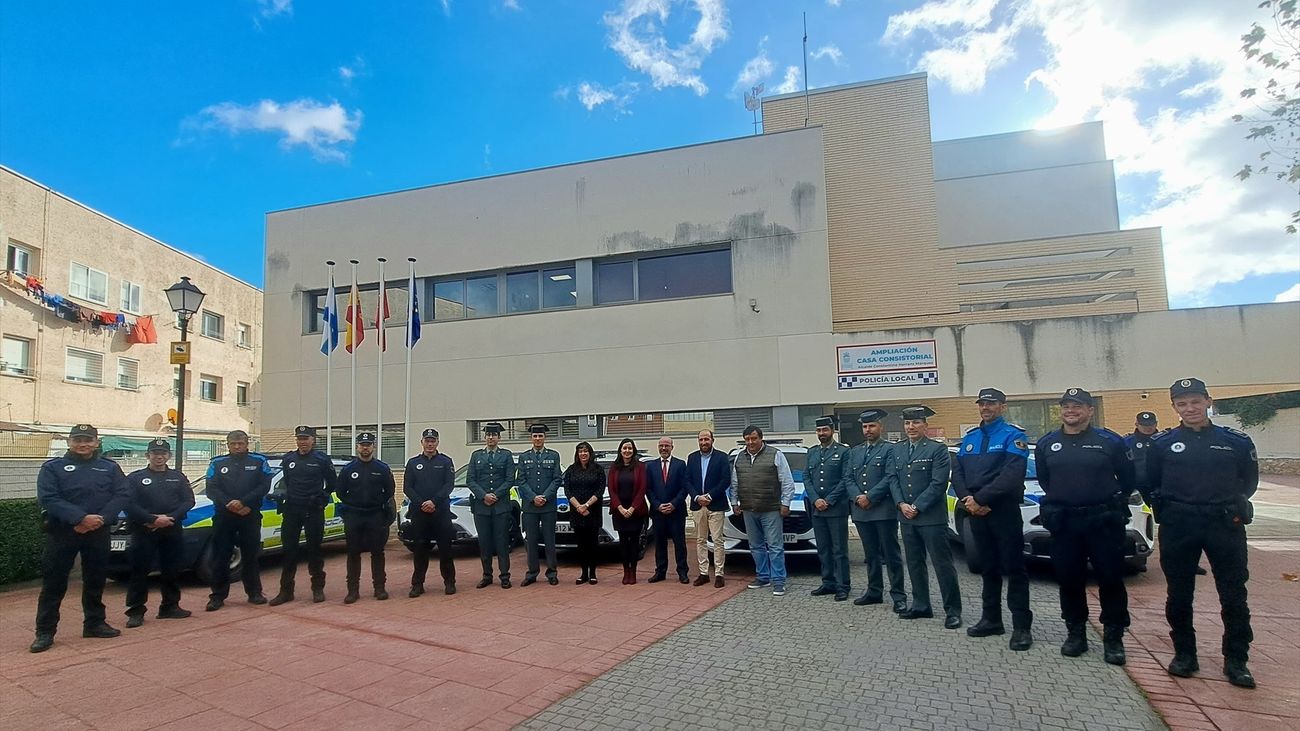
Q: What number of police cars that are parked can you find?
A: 5